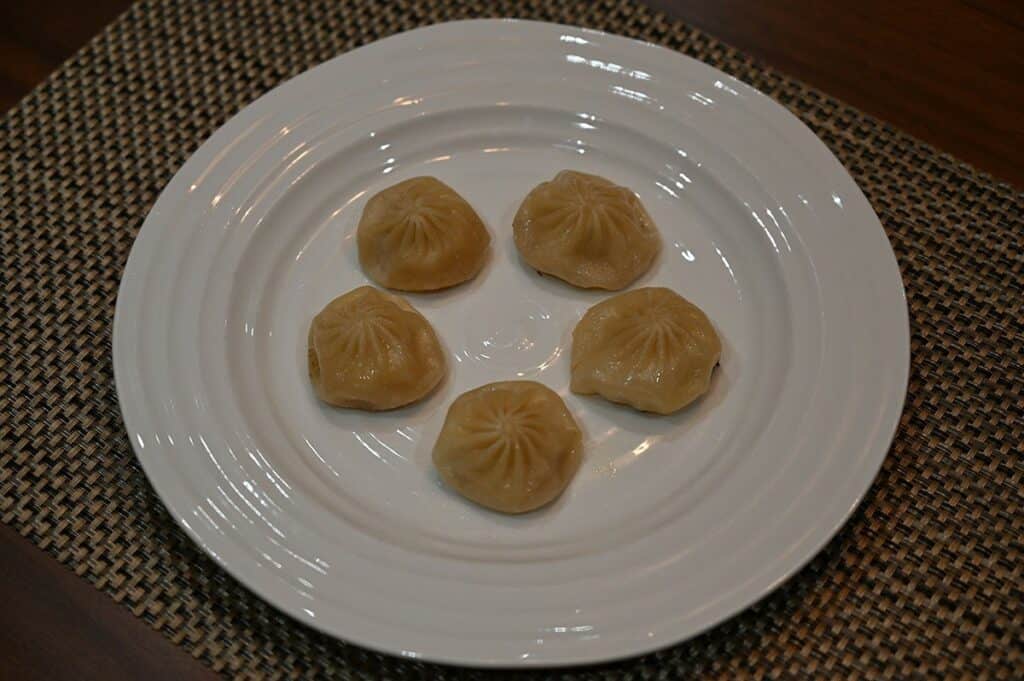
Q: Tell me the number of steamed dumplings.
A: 5